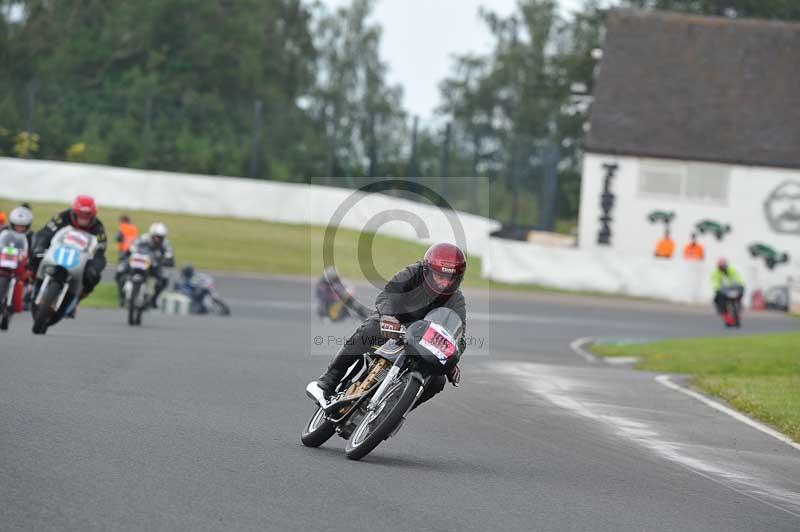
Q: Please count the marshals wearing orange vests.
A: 3